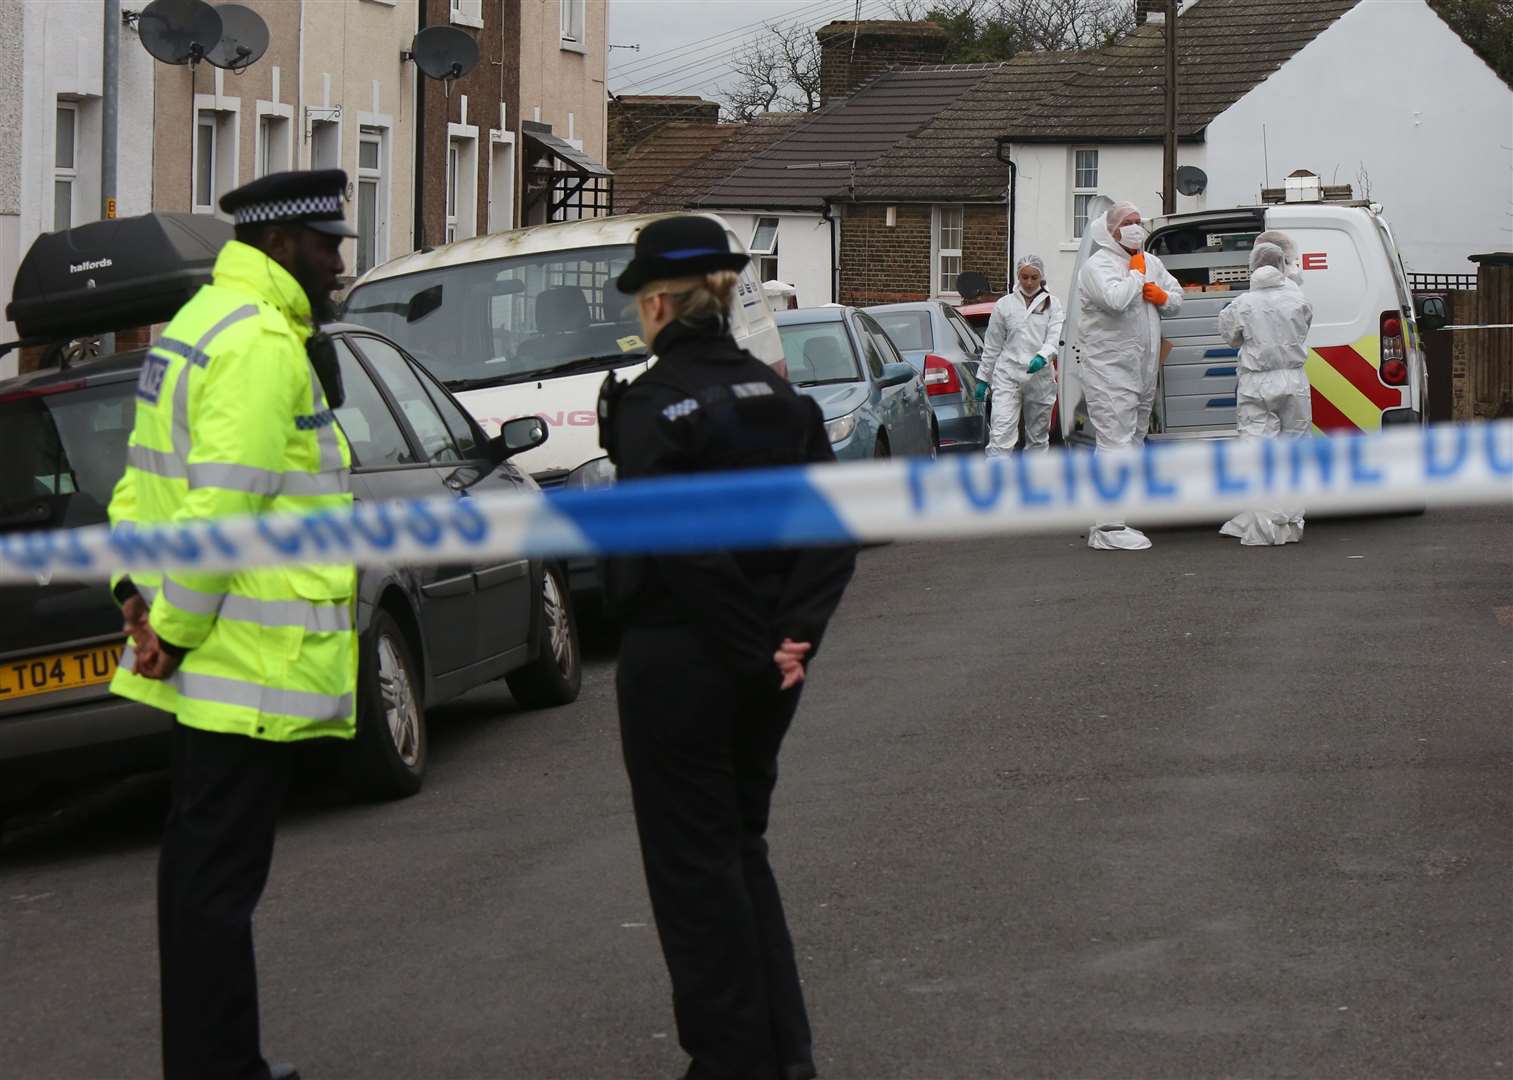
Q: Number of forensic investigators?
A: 4